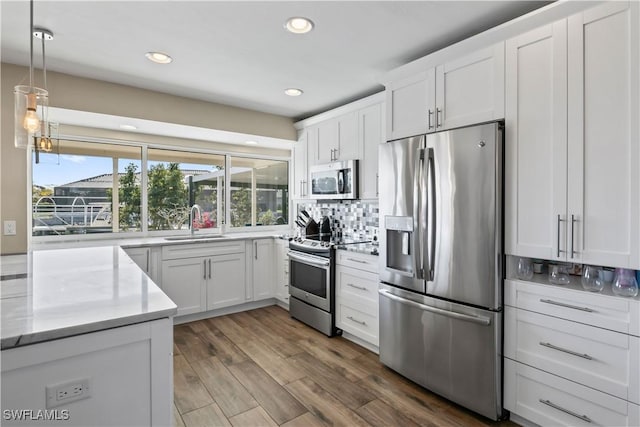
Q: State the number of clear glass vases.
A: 4